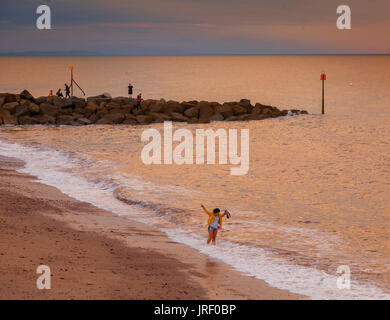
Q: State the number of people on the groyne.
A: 5